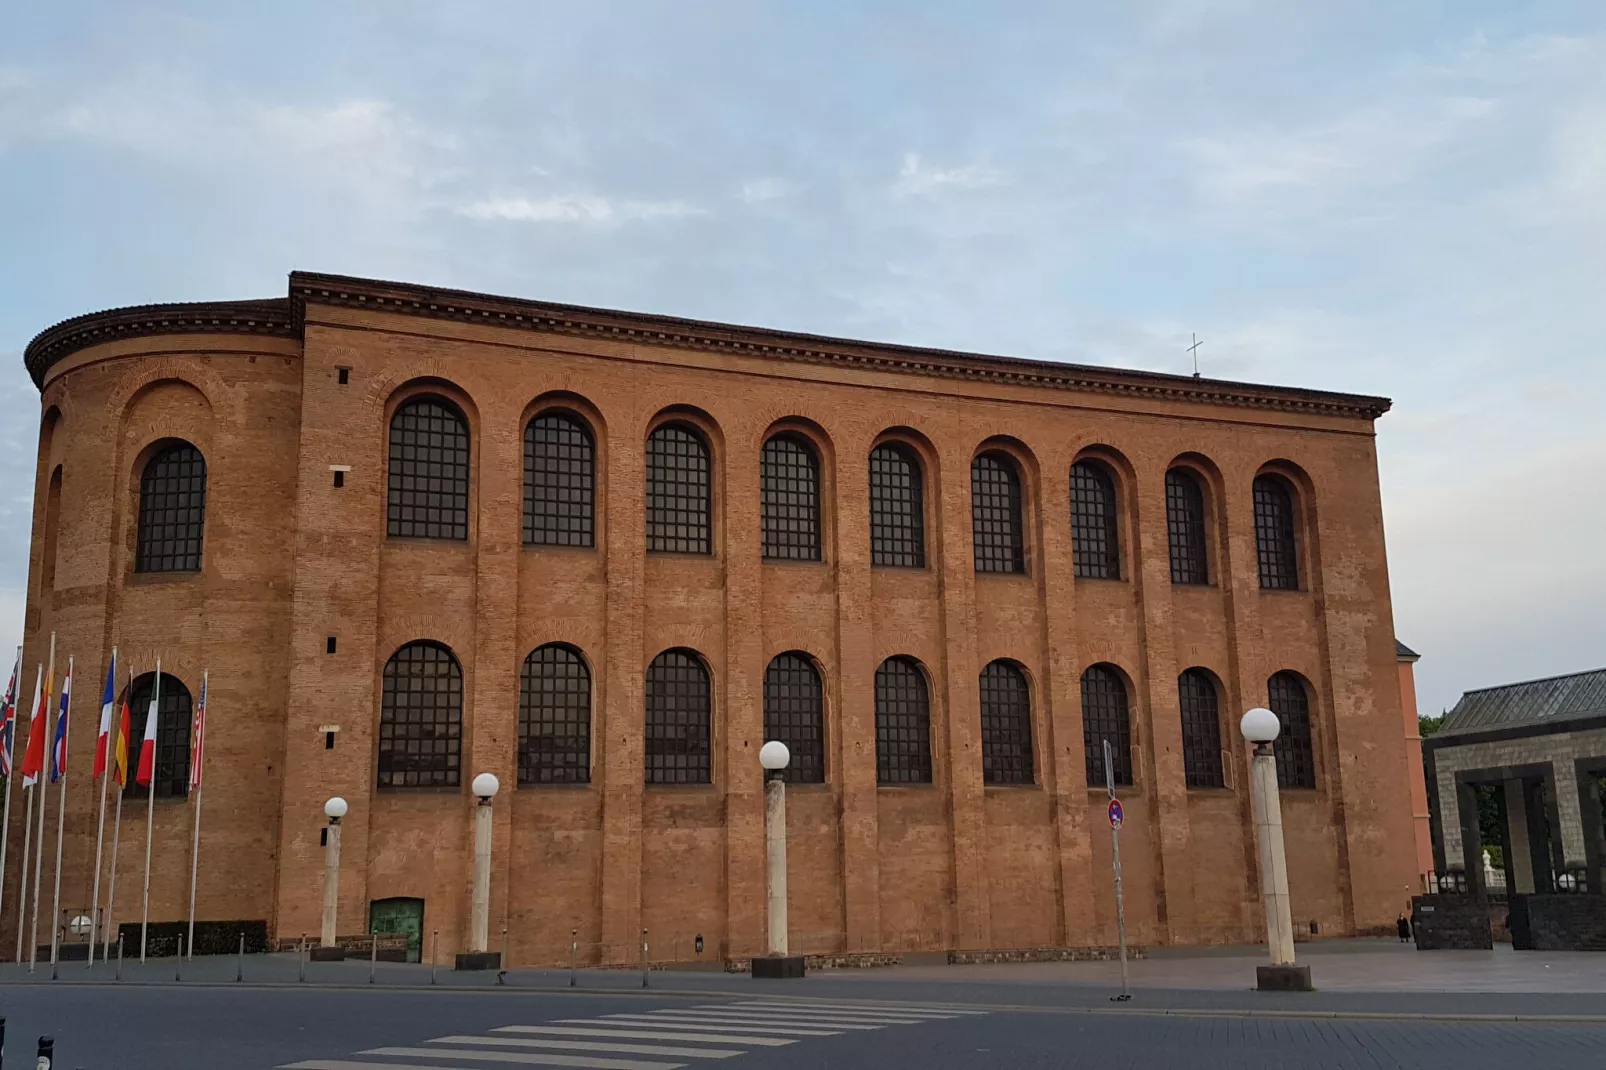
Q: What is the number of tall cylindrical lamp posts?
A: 4